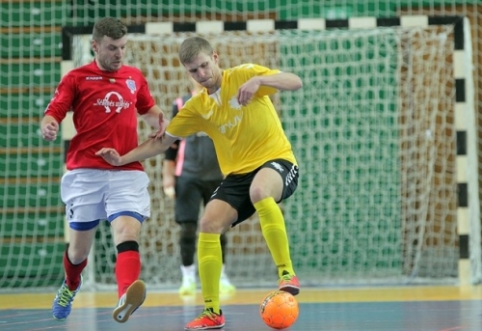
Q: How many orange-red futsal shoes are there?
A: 2